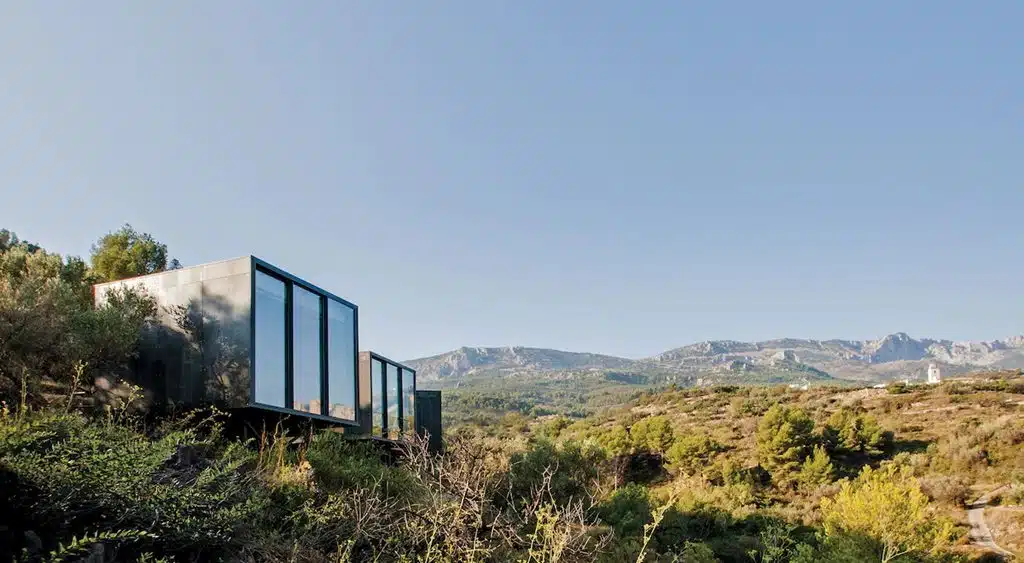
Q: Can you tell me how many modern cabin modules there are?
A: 3